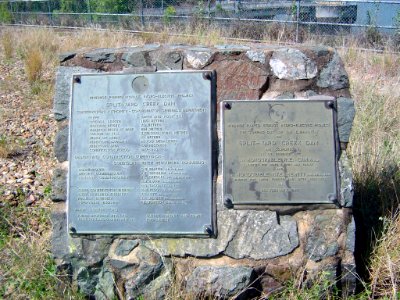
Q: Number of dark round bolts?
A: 8